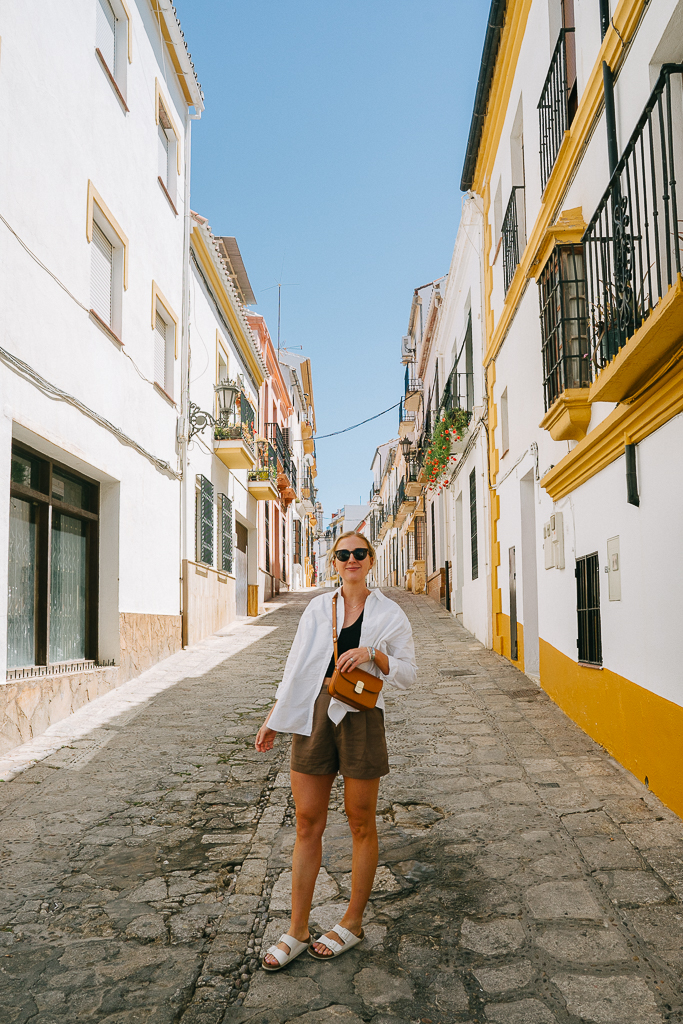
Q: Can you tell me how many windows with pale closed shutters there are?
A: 4